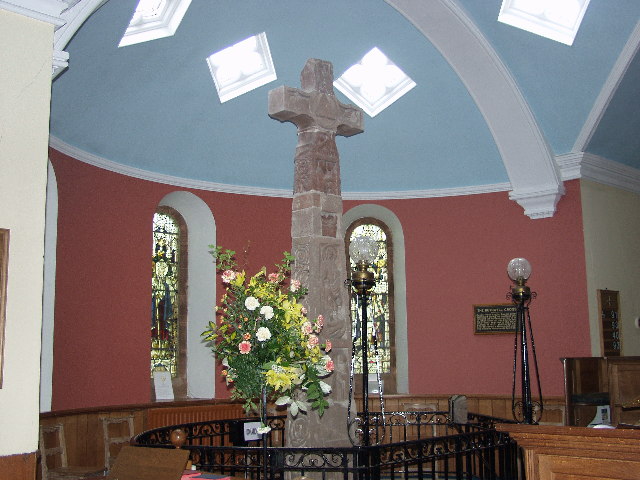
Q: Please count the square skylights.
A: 4